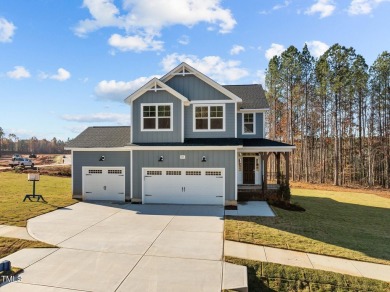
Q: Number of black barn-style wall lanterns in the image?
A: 3